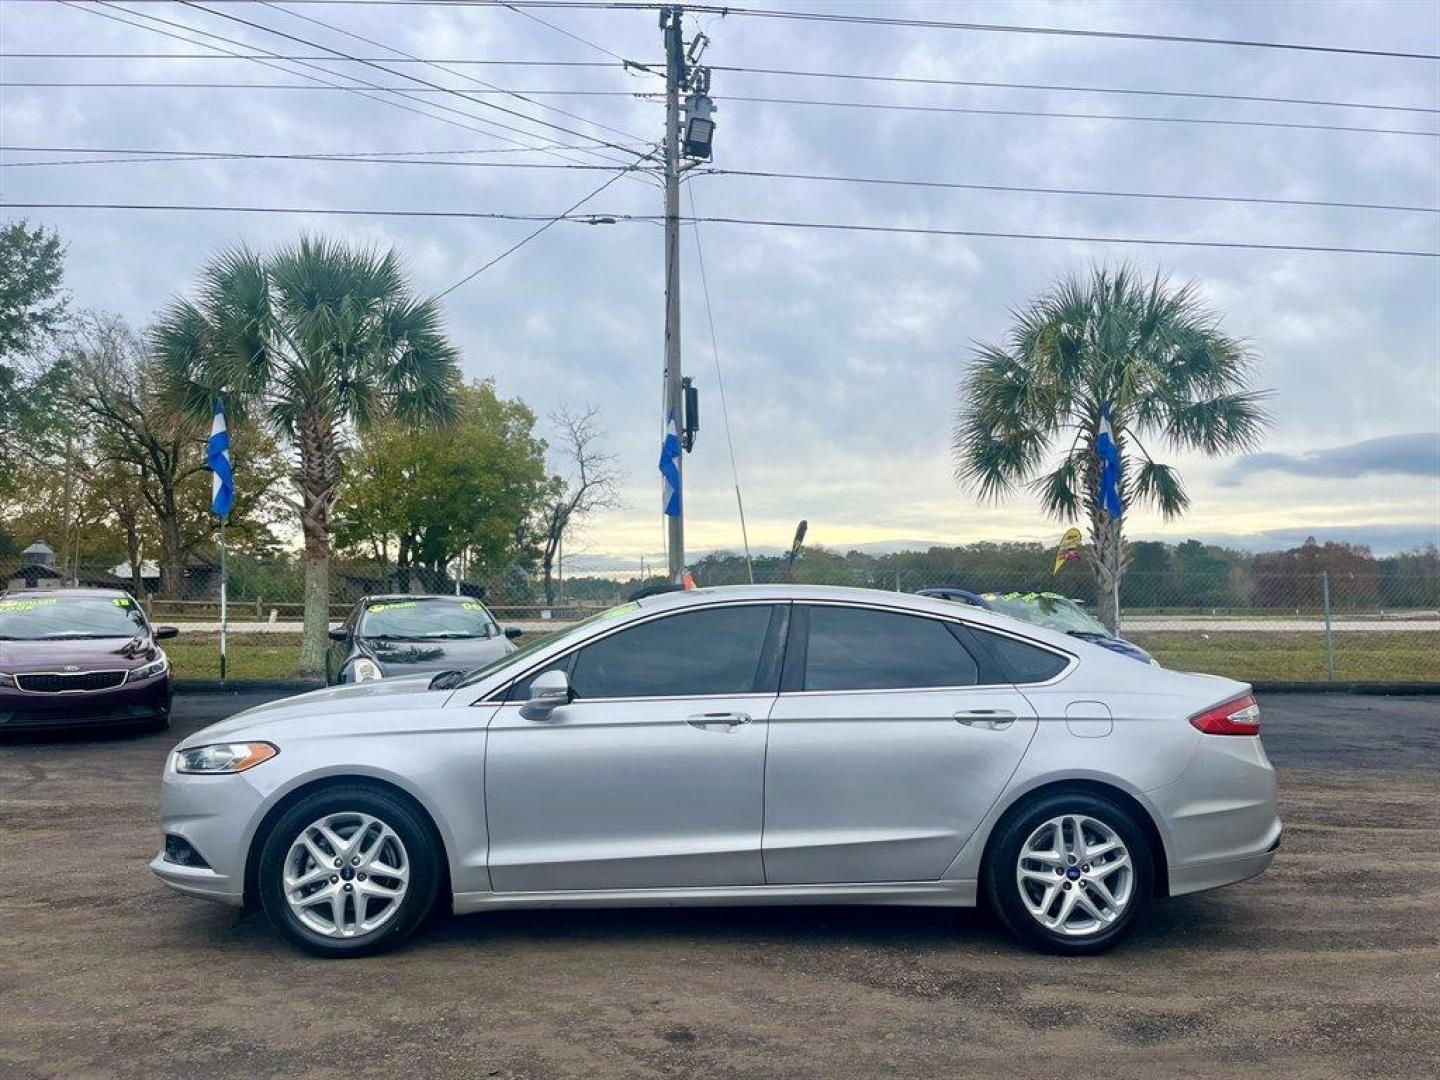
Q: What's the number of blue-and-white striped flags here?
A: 3